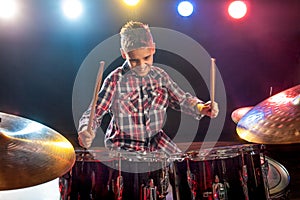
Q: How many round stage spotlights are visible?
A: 5